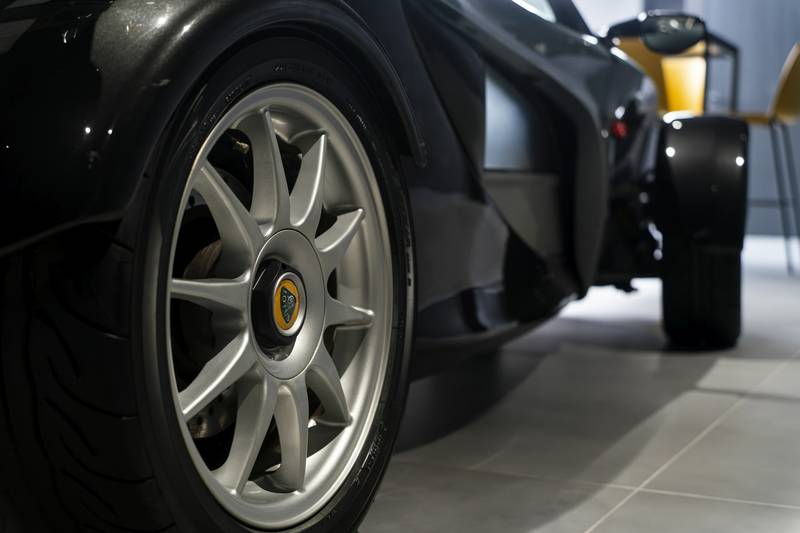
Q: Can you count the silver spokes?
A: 10